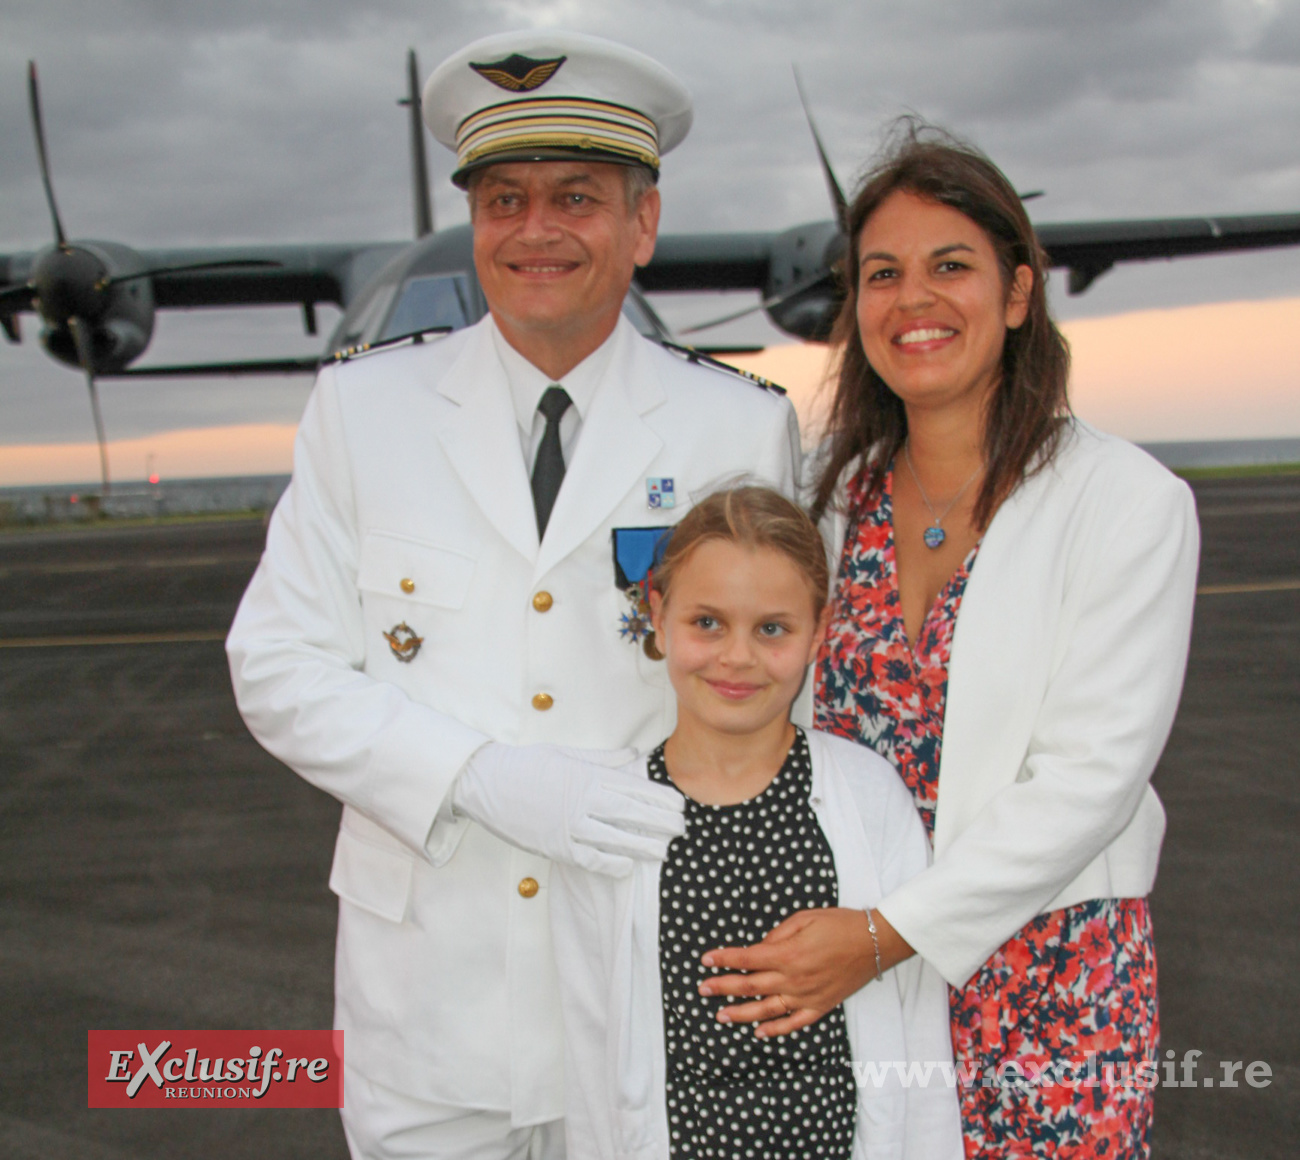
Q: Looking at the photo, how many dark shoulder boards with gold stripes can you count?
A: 2